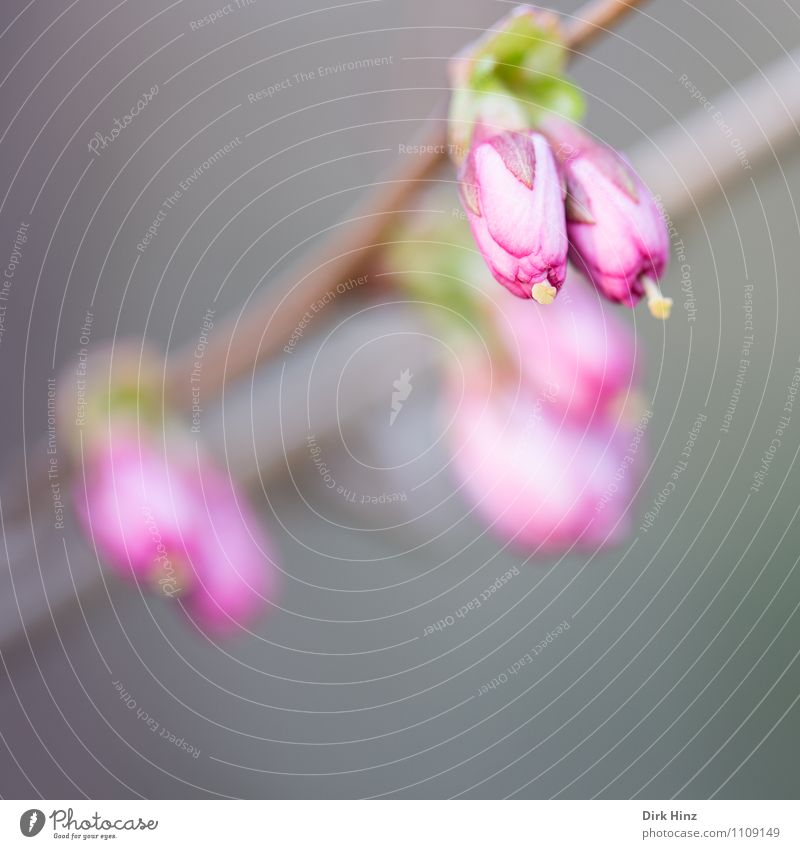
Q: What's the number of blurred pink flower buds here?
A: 4